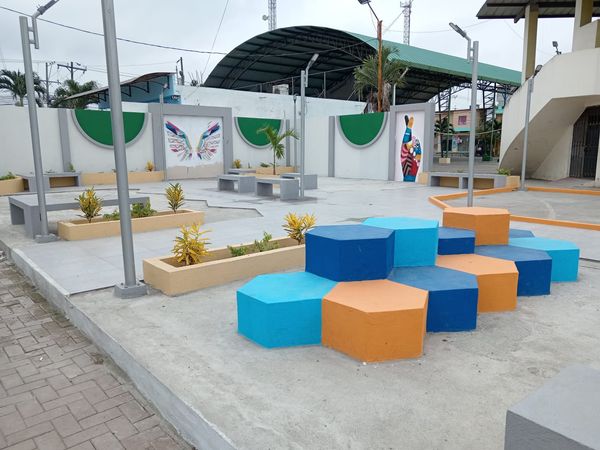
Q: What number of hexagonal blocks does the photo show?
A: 11